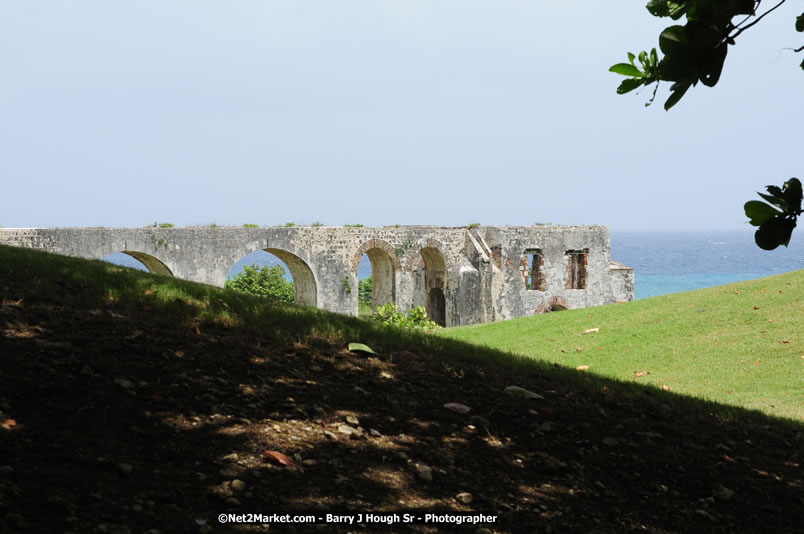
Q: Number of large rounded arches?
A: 4